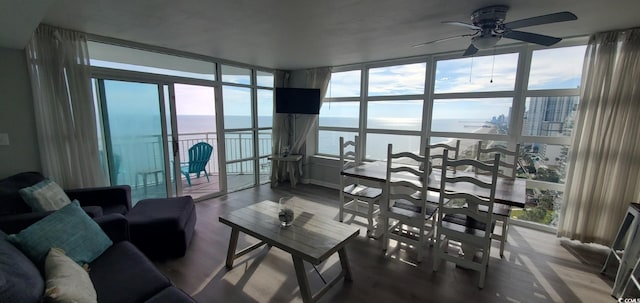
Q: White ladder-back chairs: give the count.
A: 5